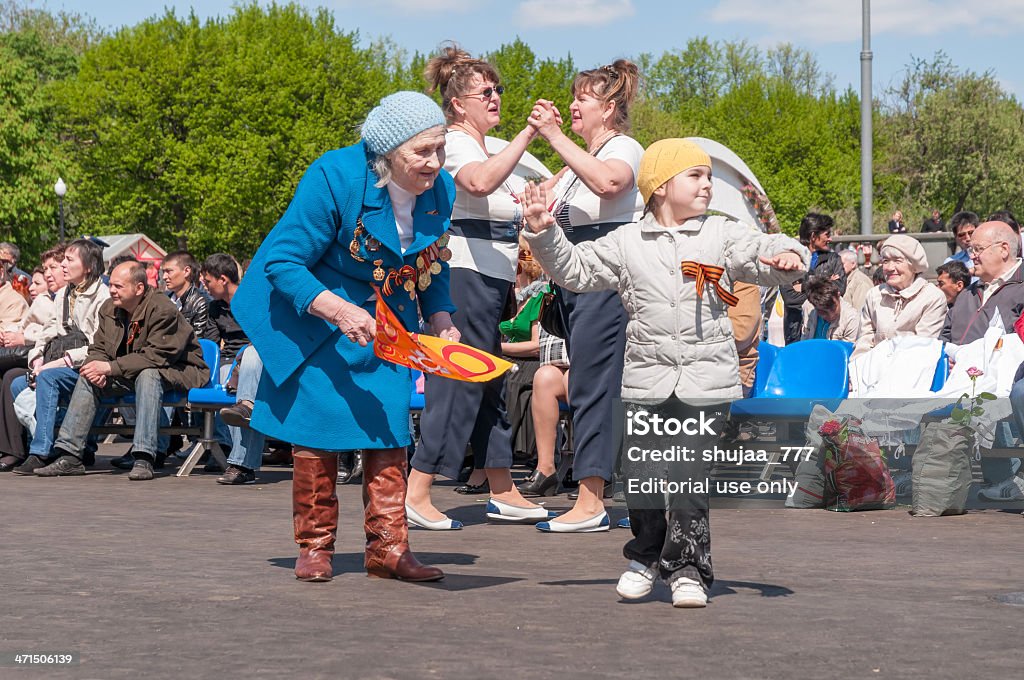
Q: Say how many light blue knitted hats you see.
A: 1